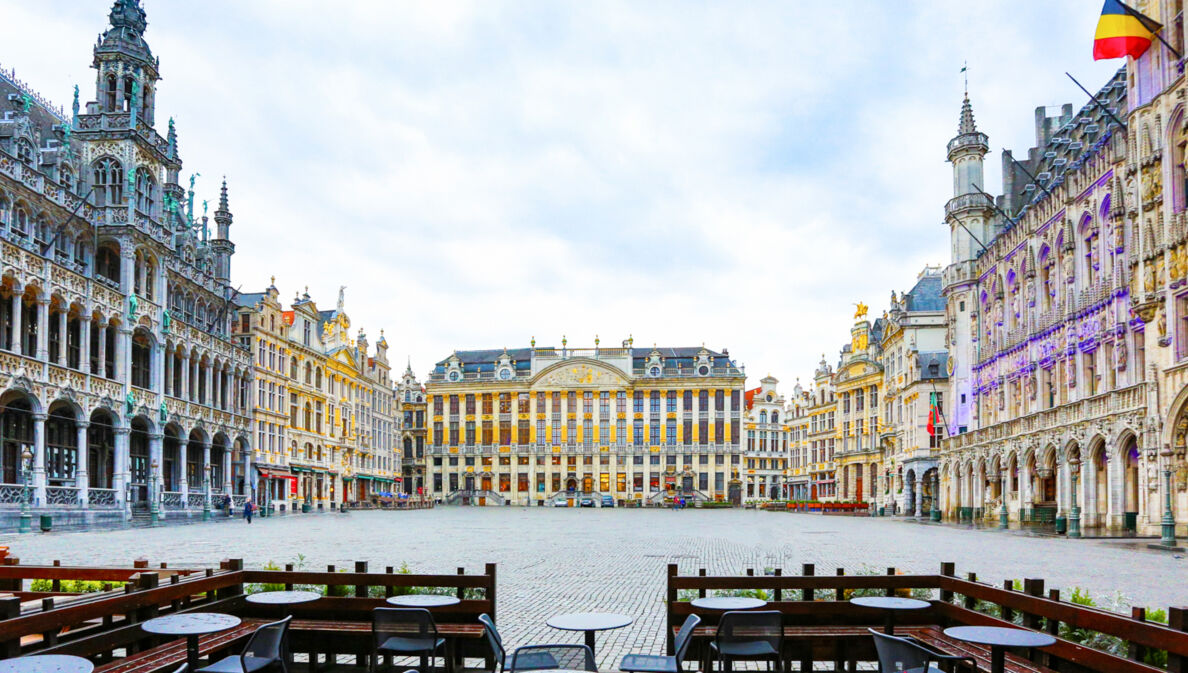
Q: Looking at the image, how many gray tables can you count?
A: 8